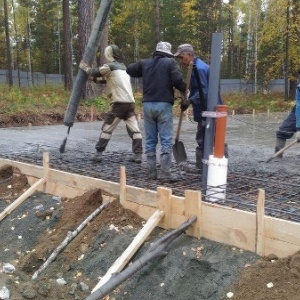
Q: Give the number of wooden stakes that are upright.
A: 5